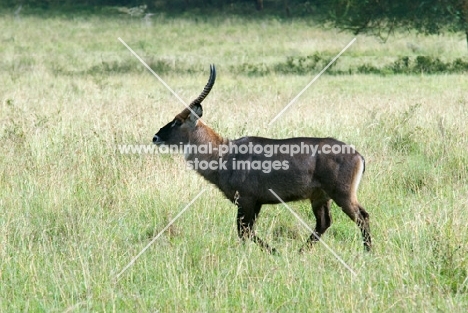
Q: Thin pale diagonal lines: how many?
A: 4